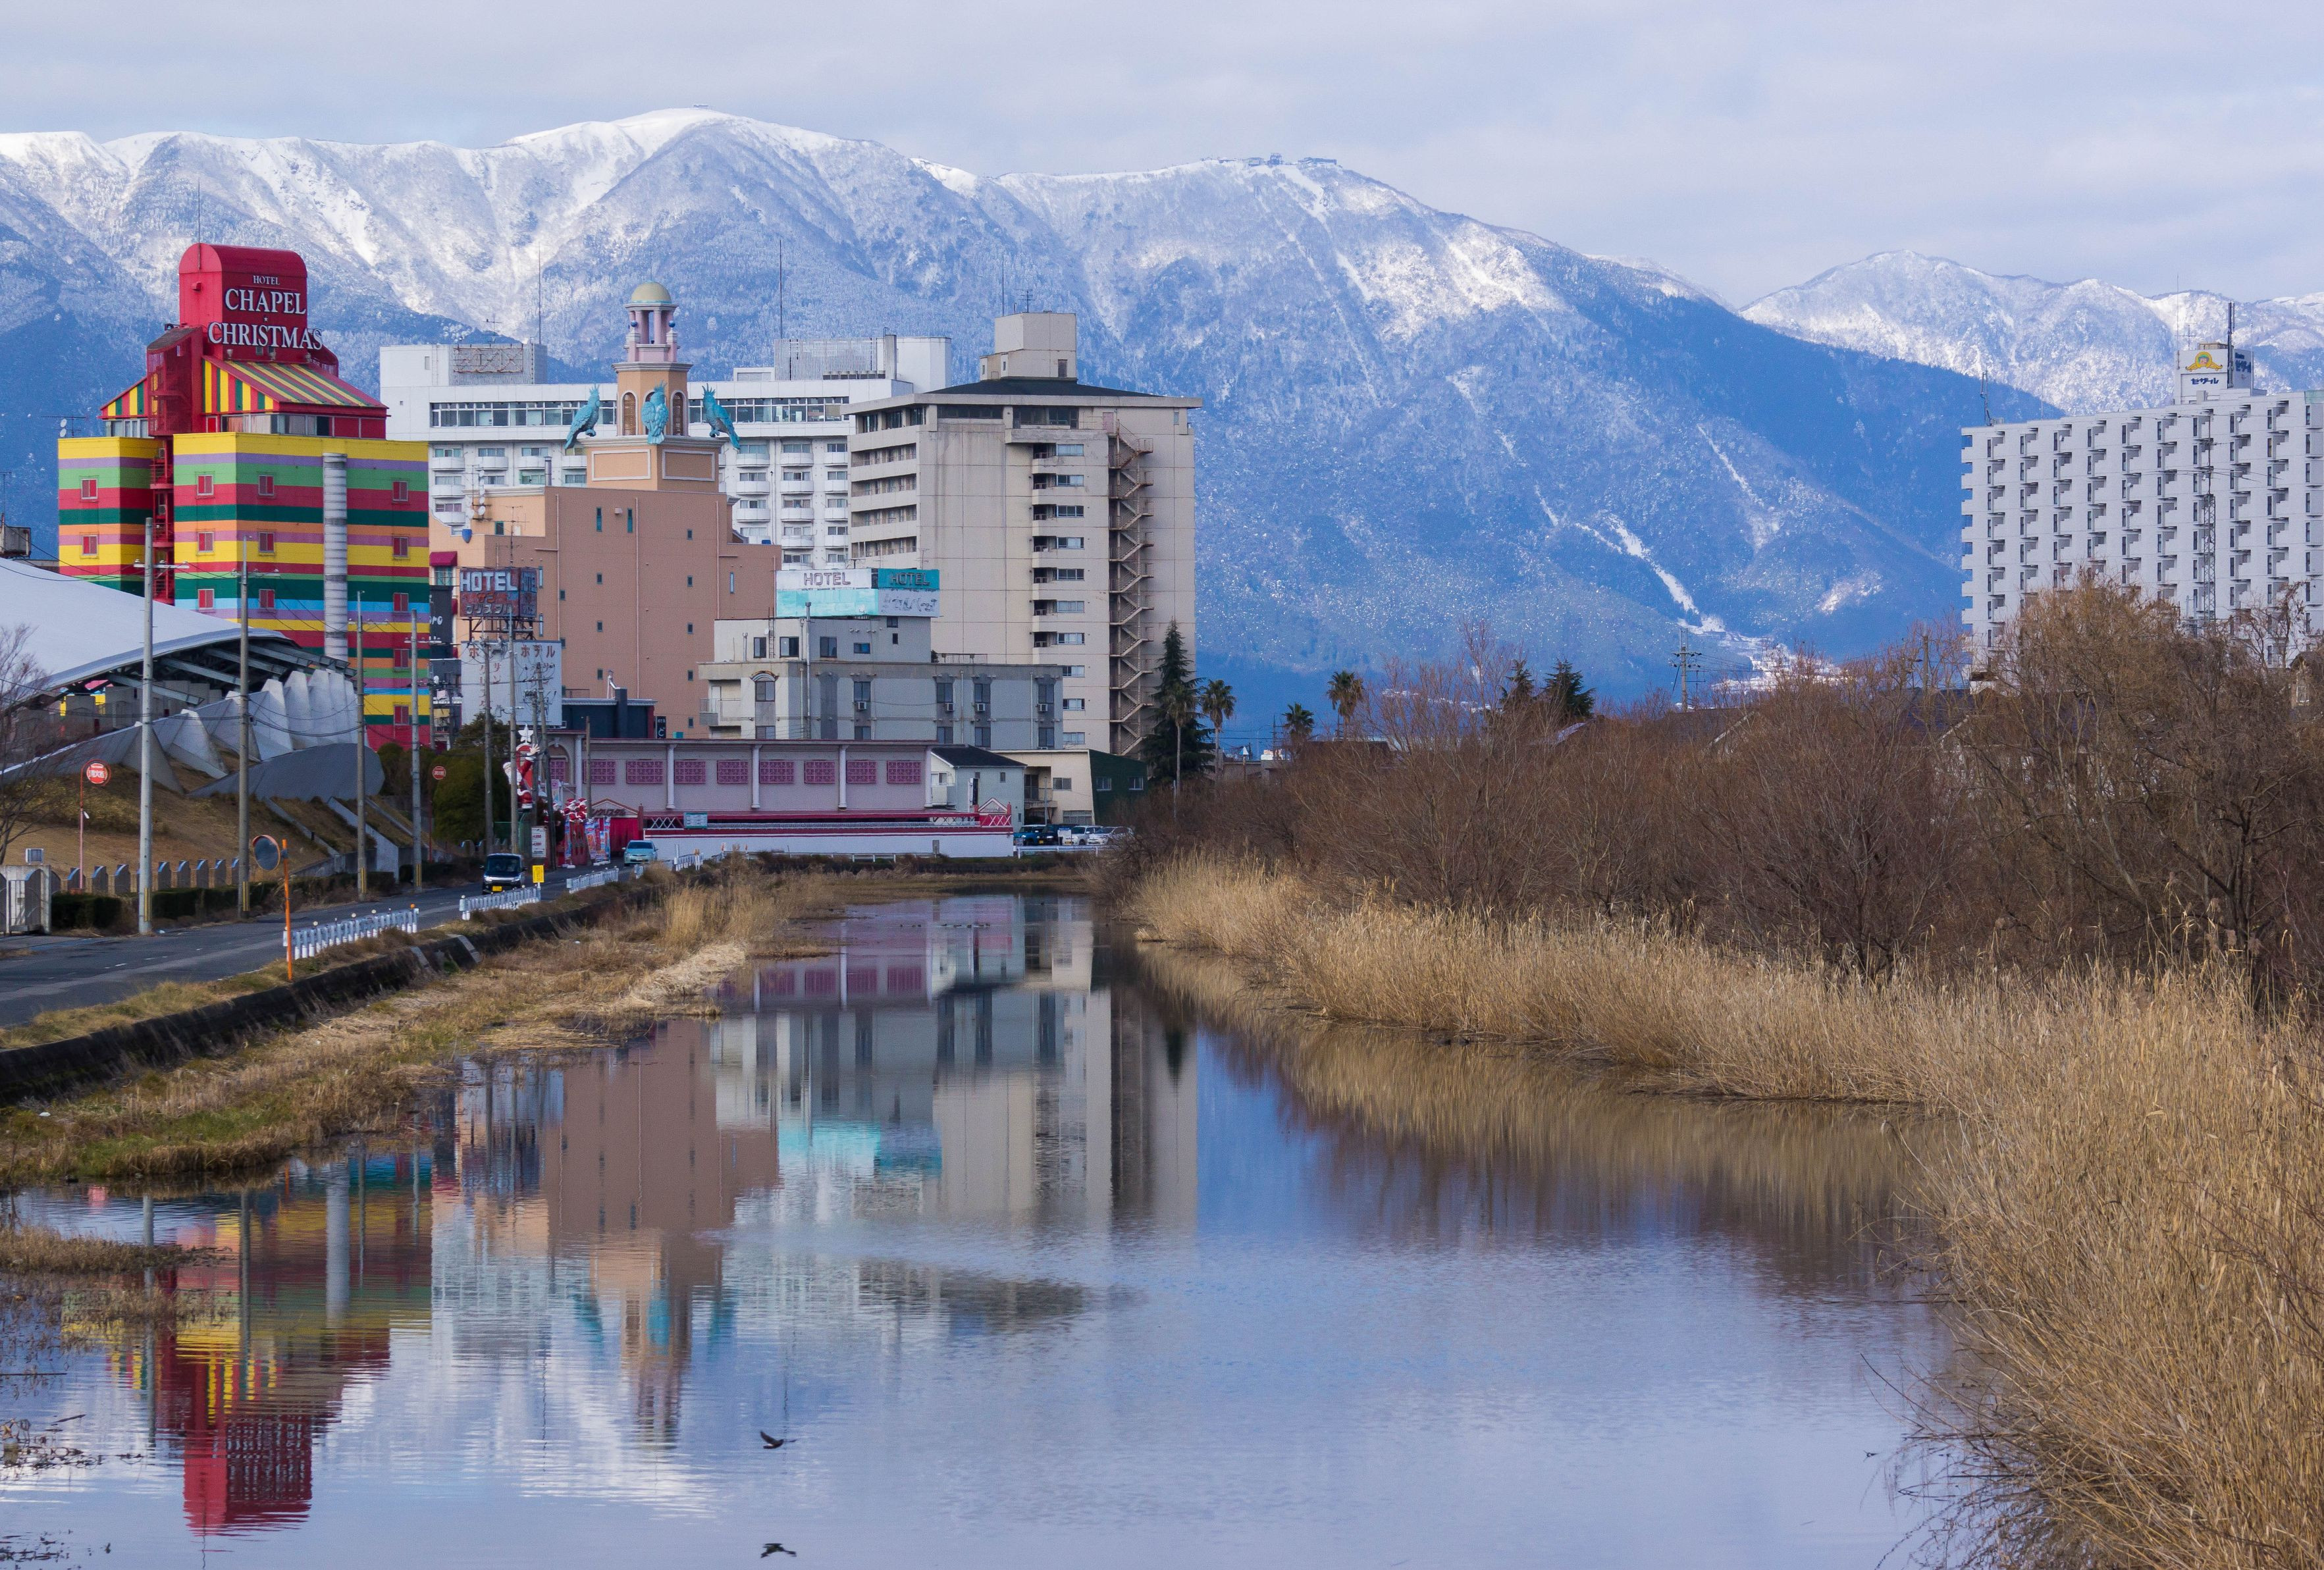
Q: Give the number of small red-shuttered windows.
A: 13